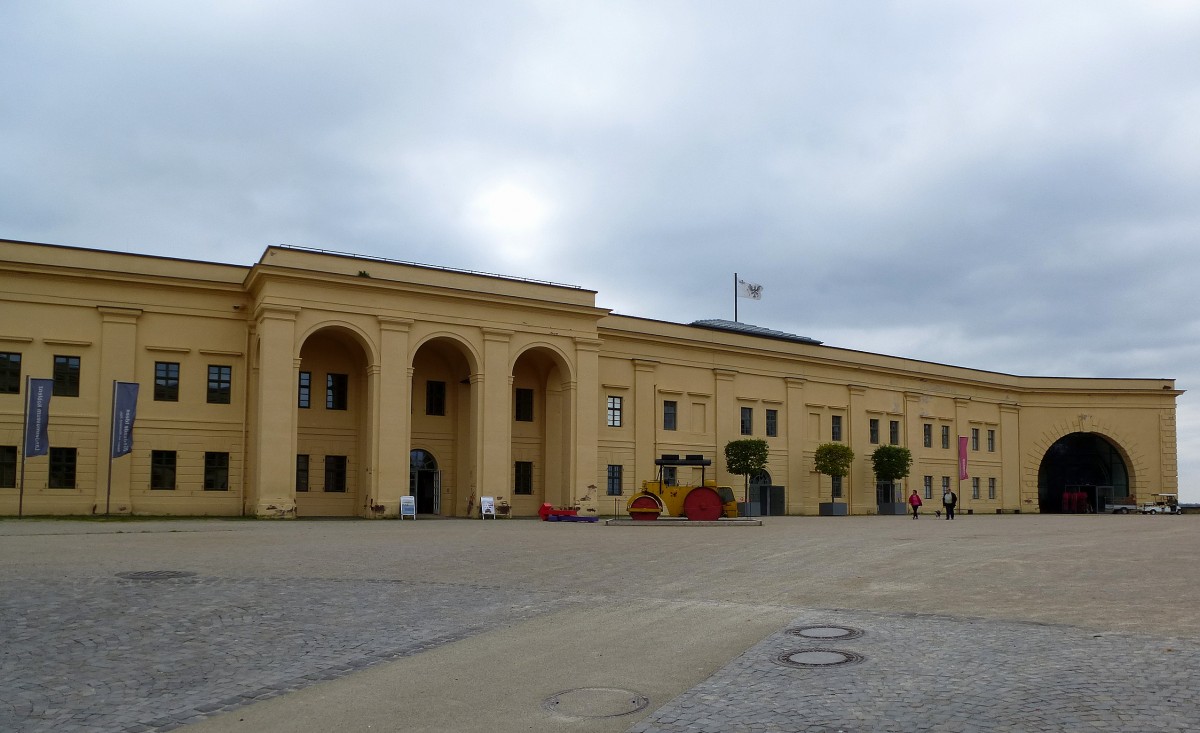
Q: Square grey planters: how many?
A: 3